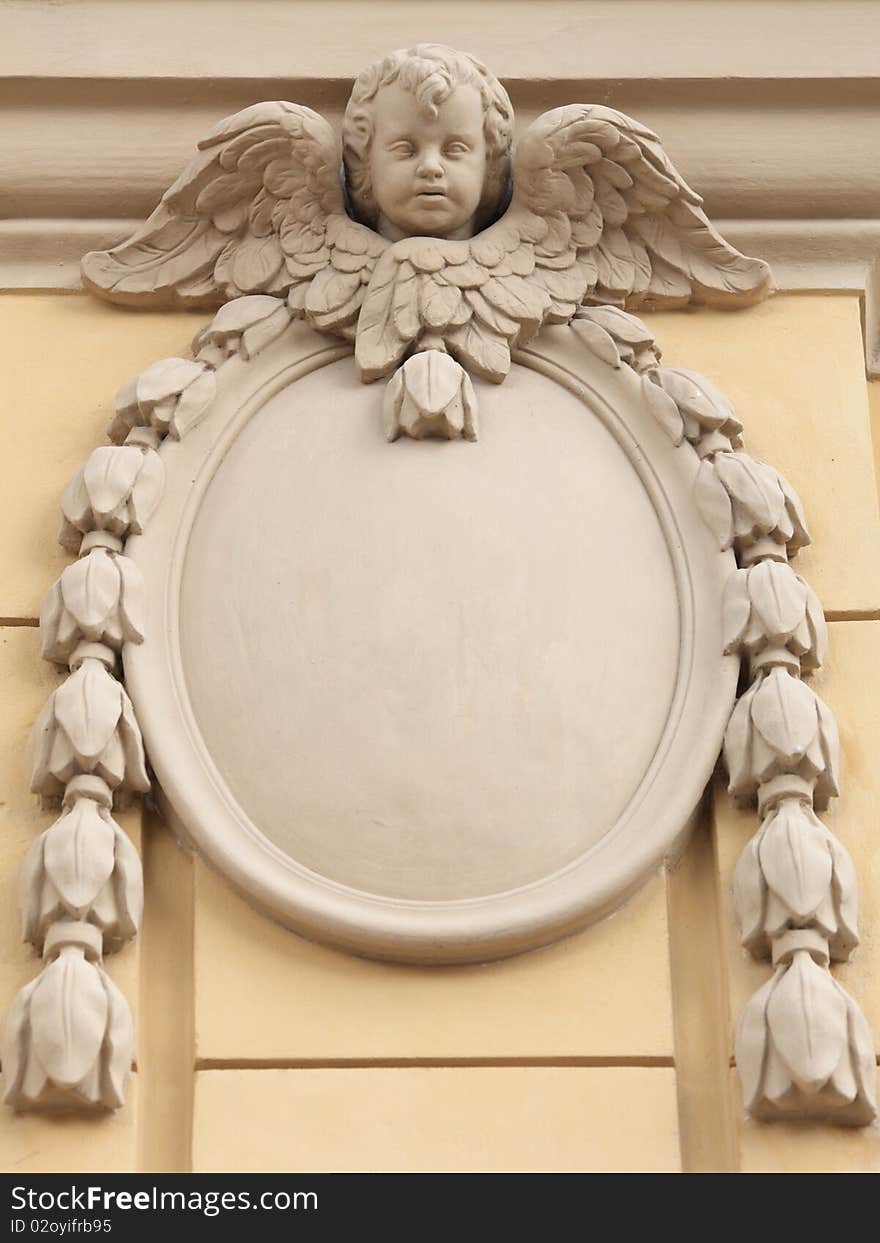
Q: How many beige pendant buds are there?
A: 15